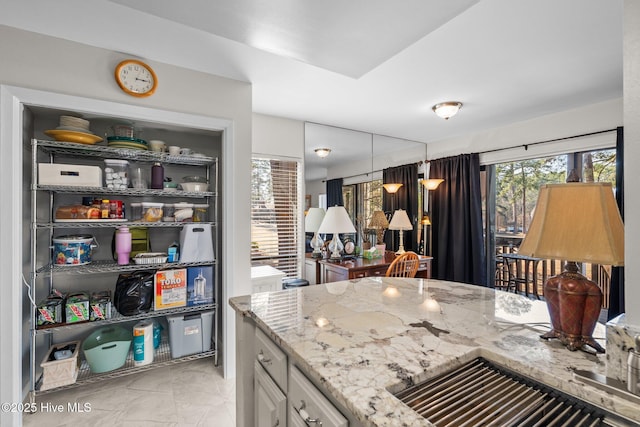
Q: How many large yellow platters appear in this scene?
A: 1